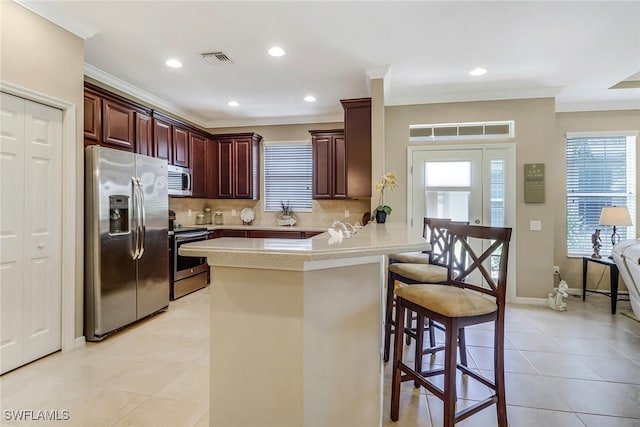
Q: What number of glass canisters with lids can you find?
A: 3